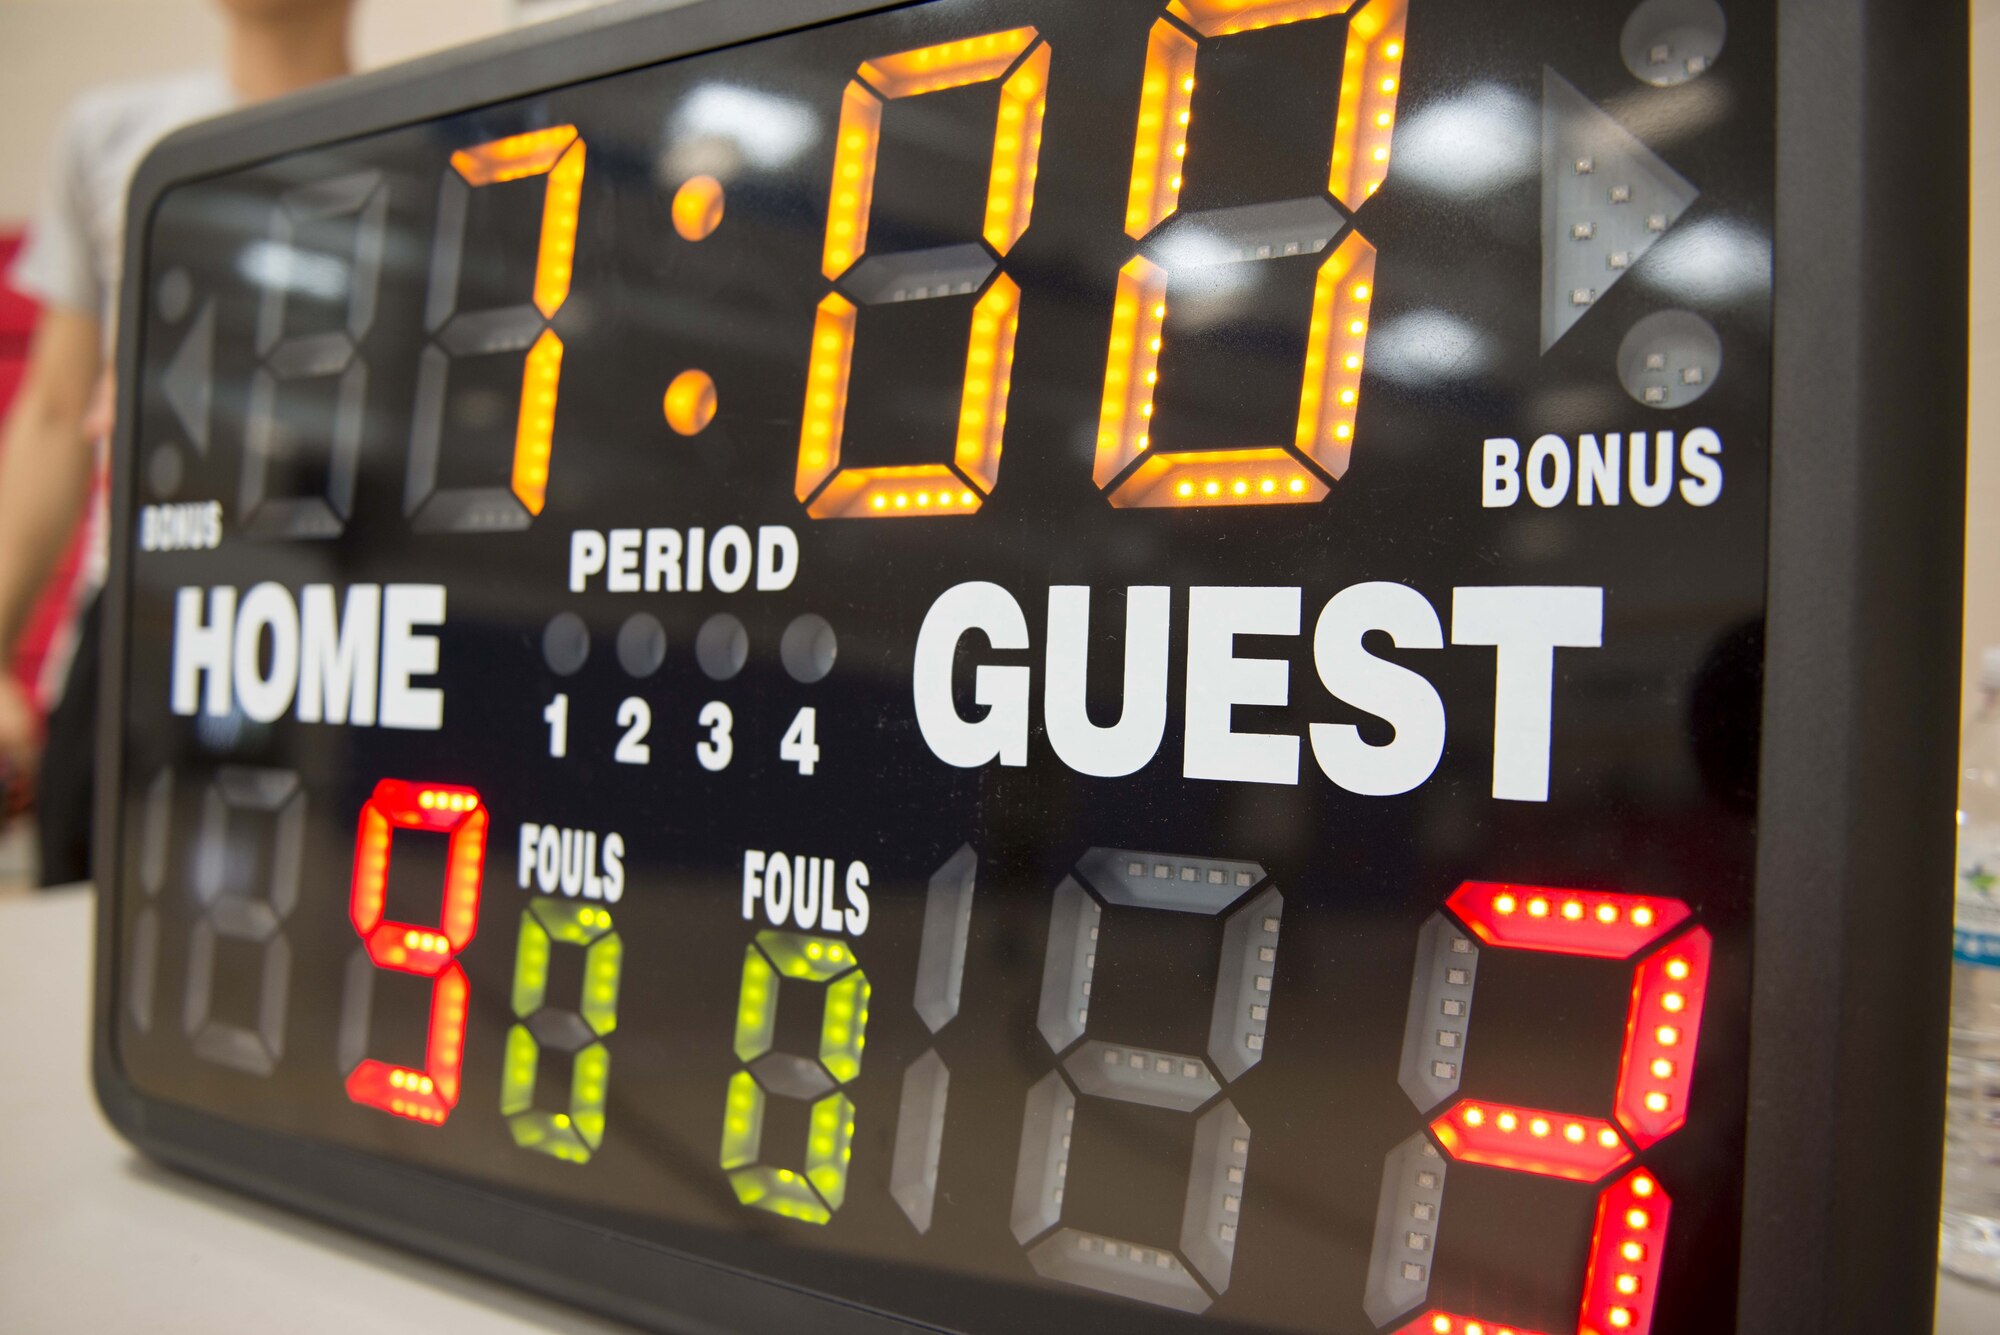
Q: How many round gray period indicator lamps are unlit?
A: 4